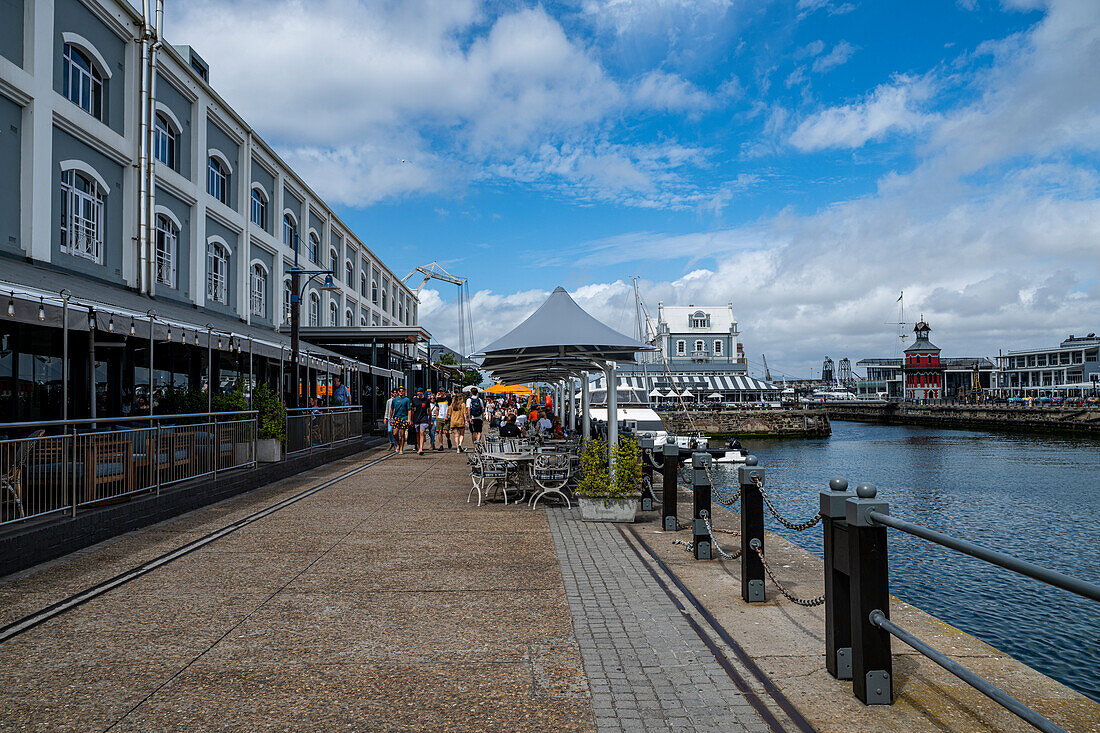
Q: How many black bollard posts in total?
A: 6